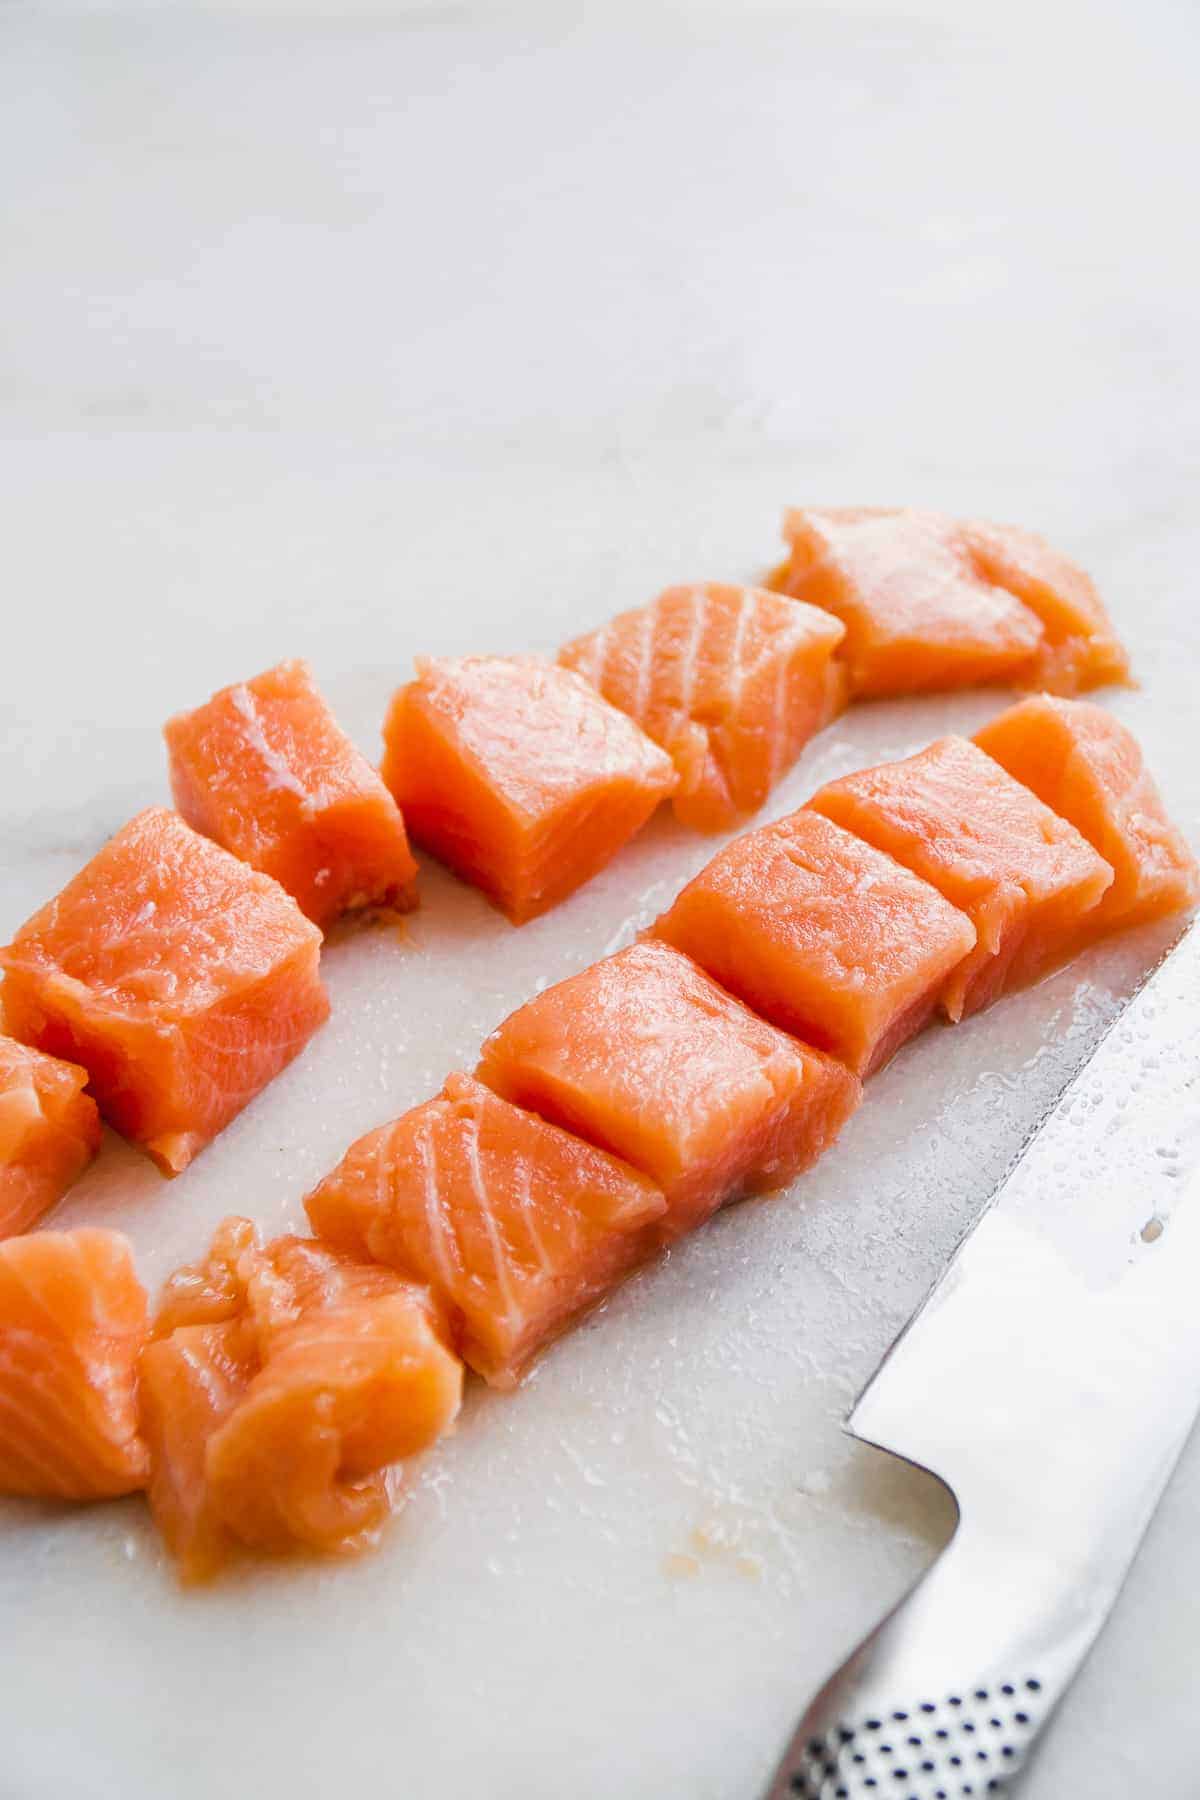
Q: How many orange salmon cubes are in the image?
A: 13